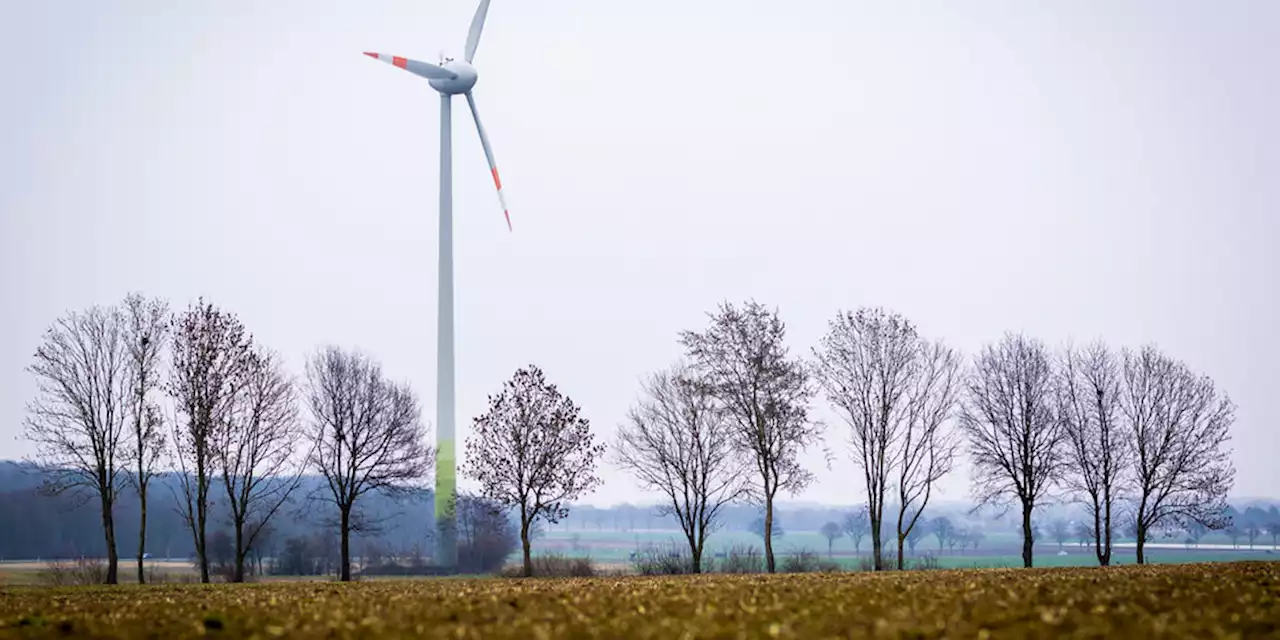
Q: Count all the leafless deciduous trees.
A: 13